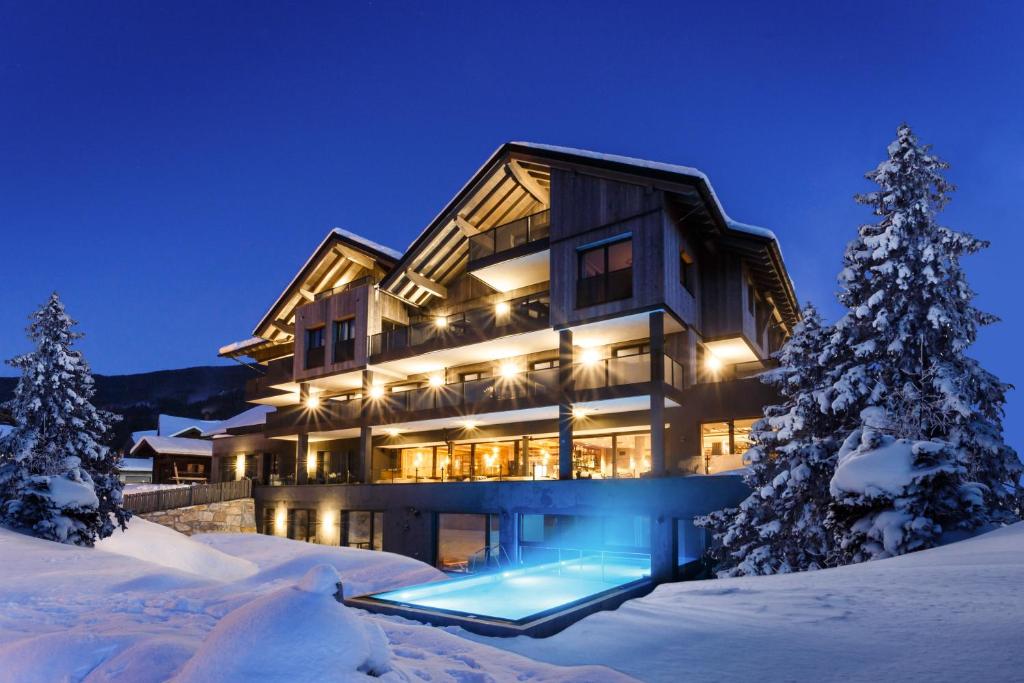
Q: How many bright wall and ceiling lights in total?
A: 15